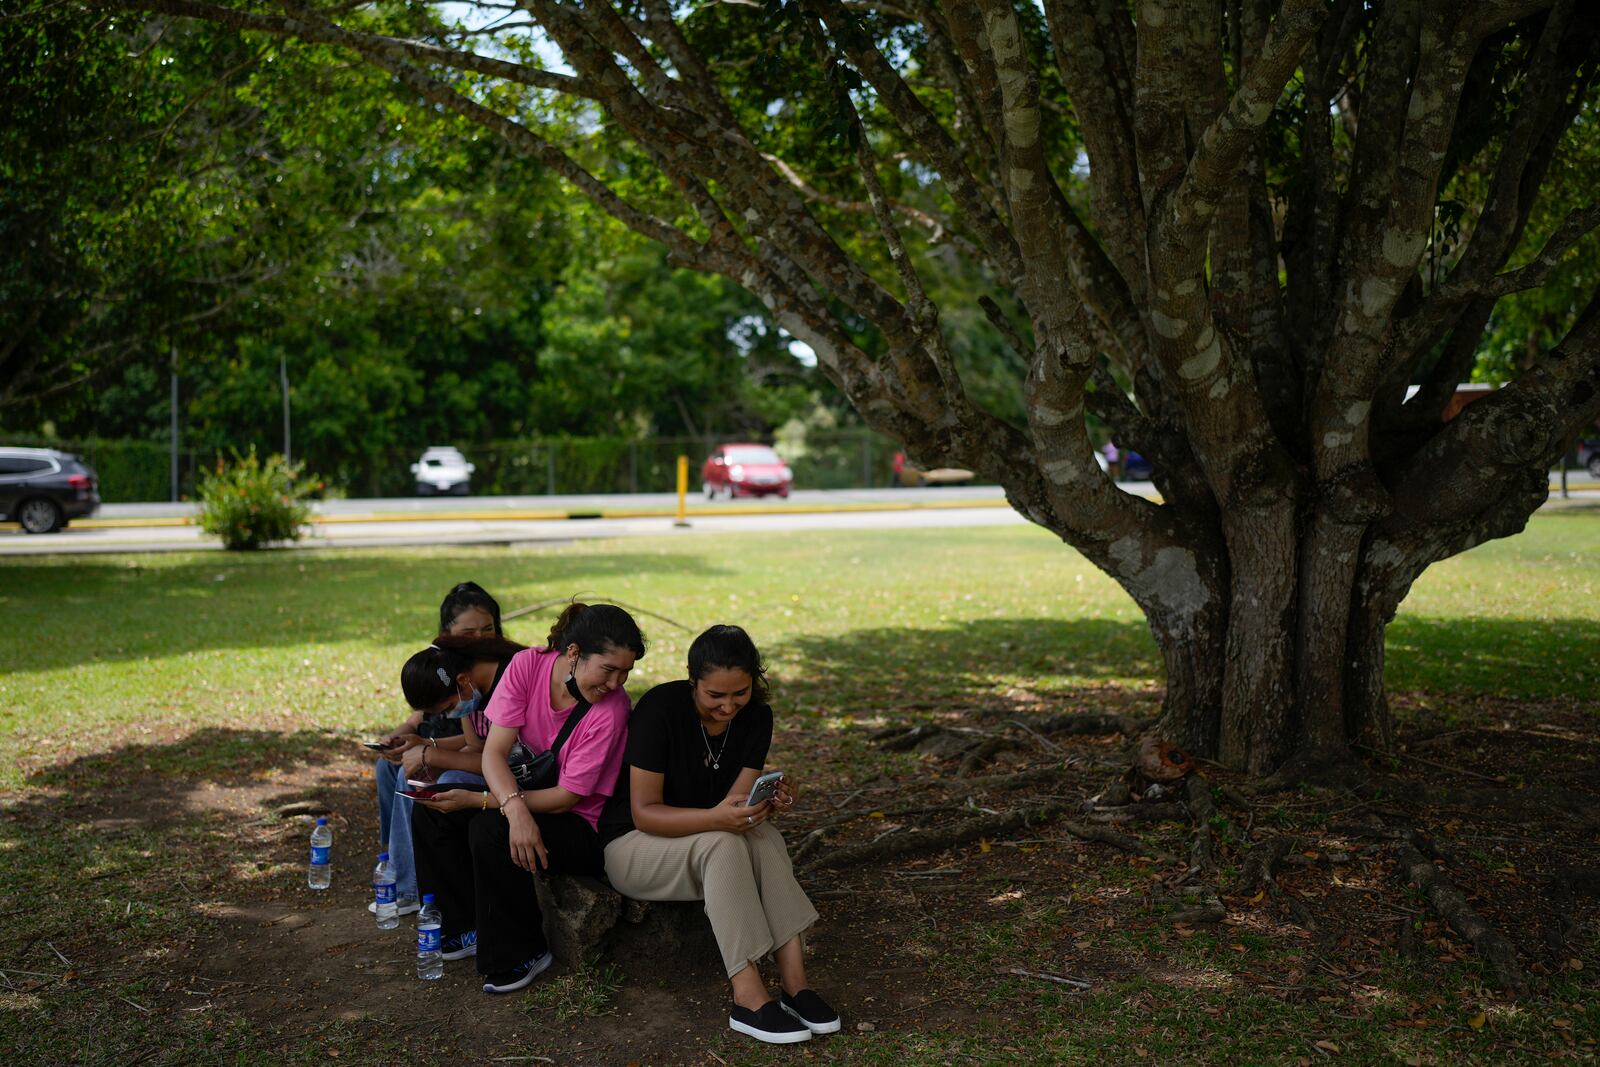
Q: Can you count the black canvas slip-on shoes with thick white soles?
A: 2